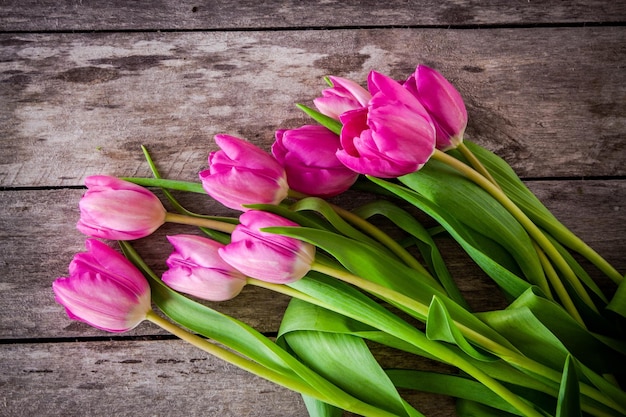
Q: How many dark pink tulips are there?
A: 3